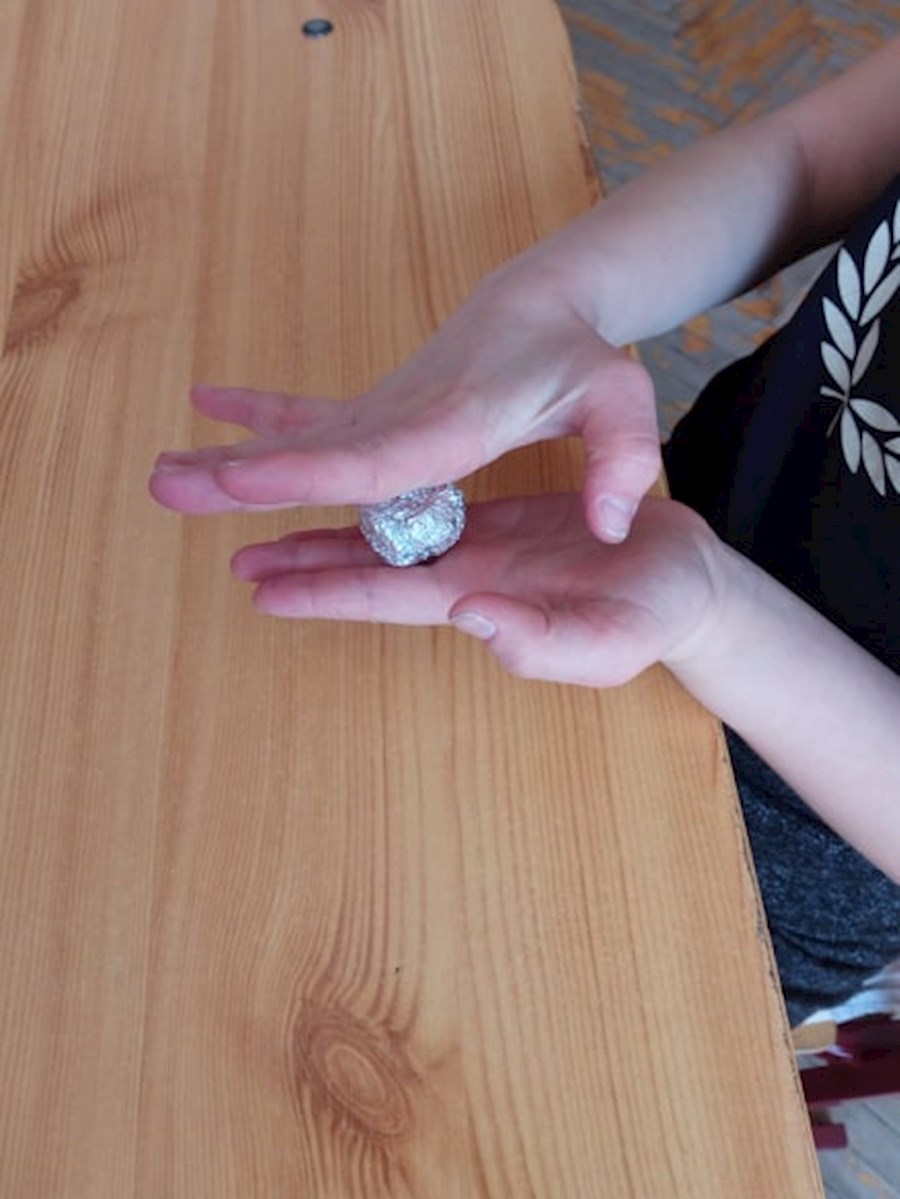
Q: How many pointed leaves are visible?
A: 13